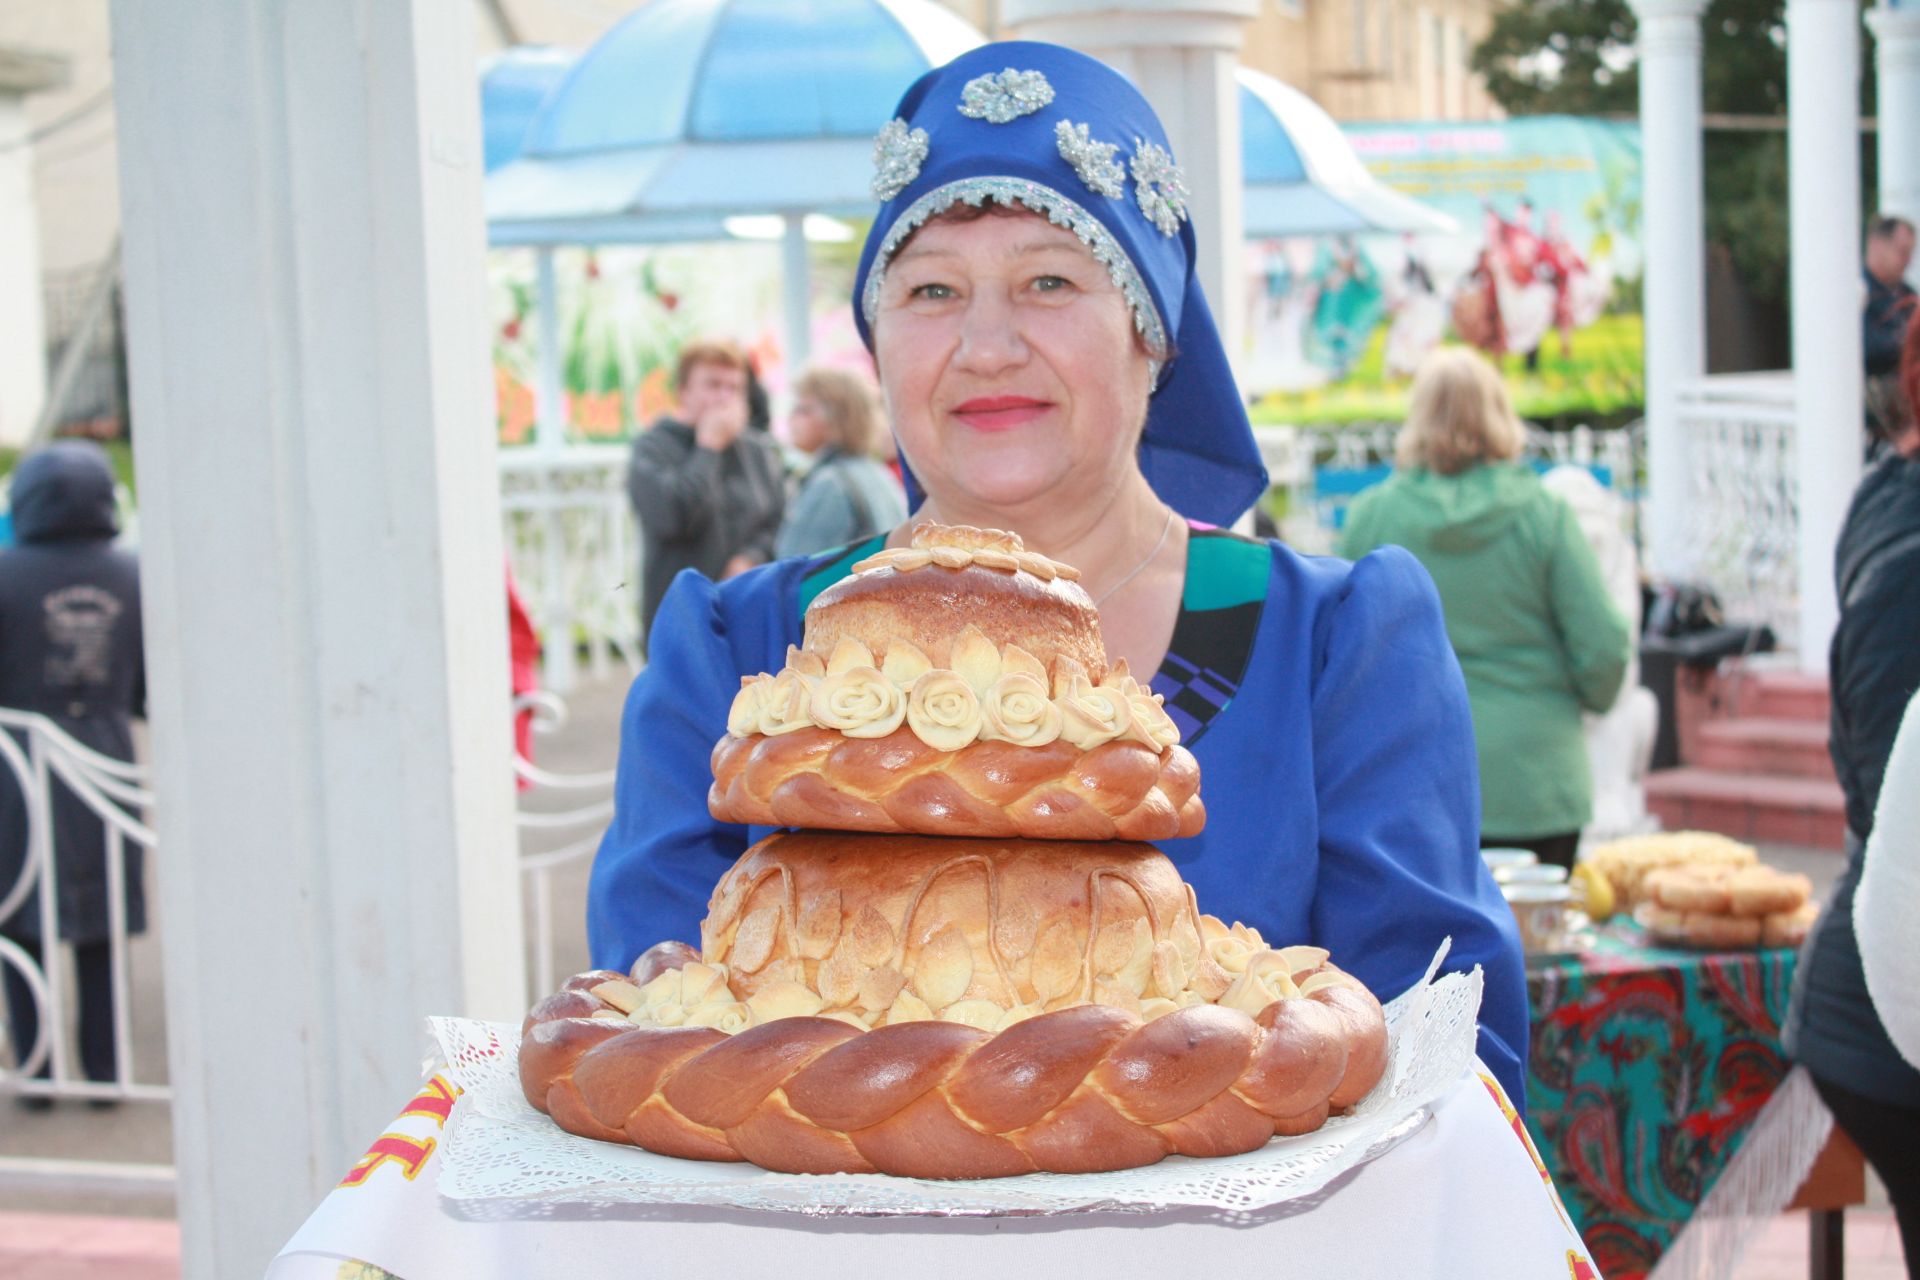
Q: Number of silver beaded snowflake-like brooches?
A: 4